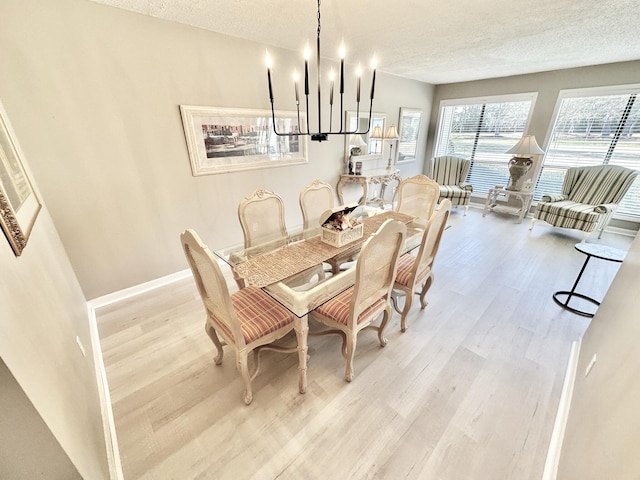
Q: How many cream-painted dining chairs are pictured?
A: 6